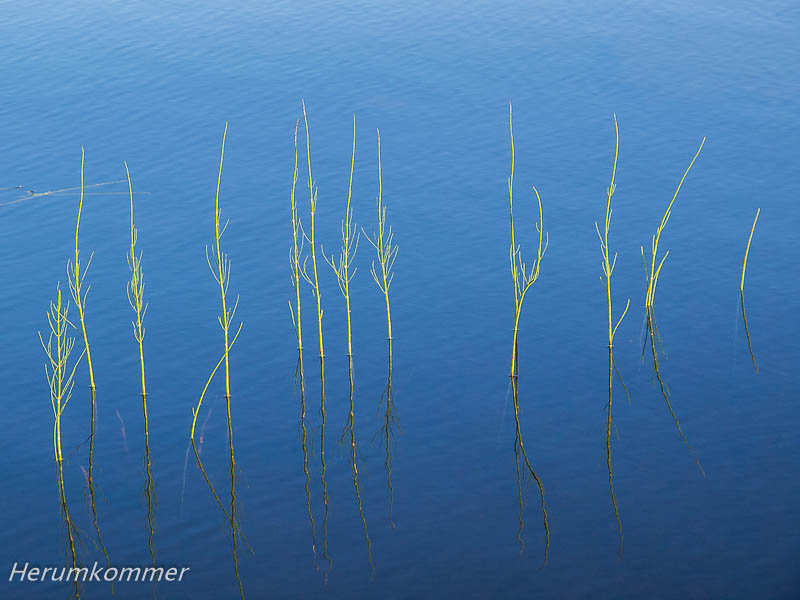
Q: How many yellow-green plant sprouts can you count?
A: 13